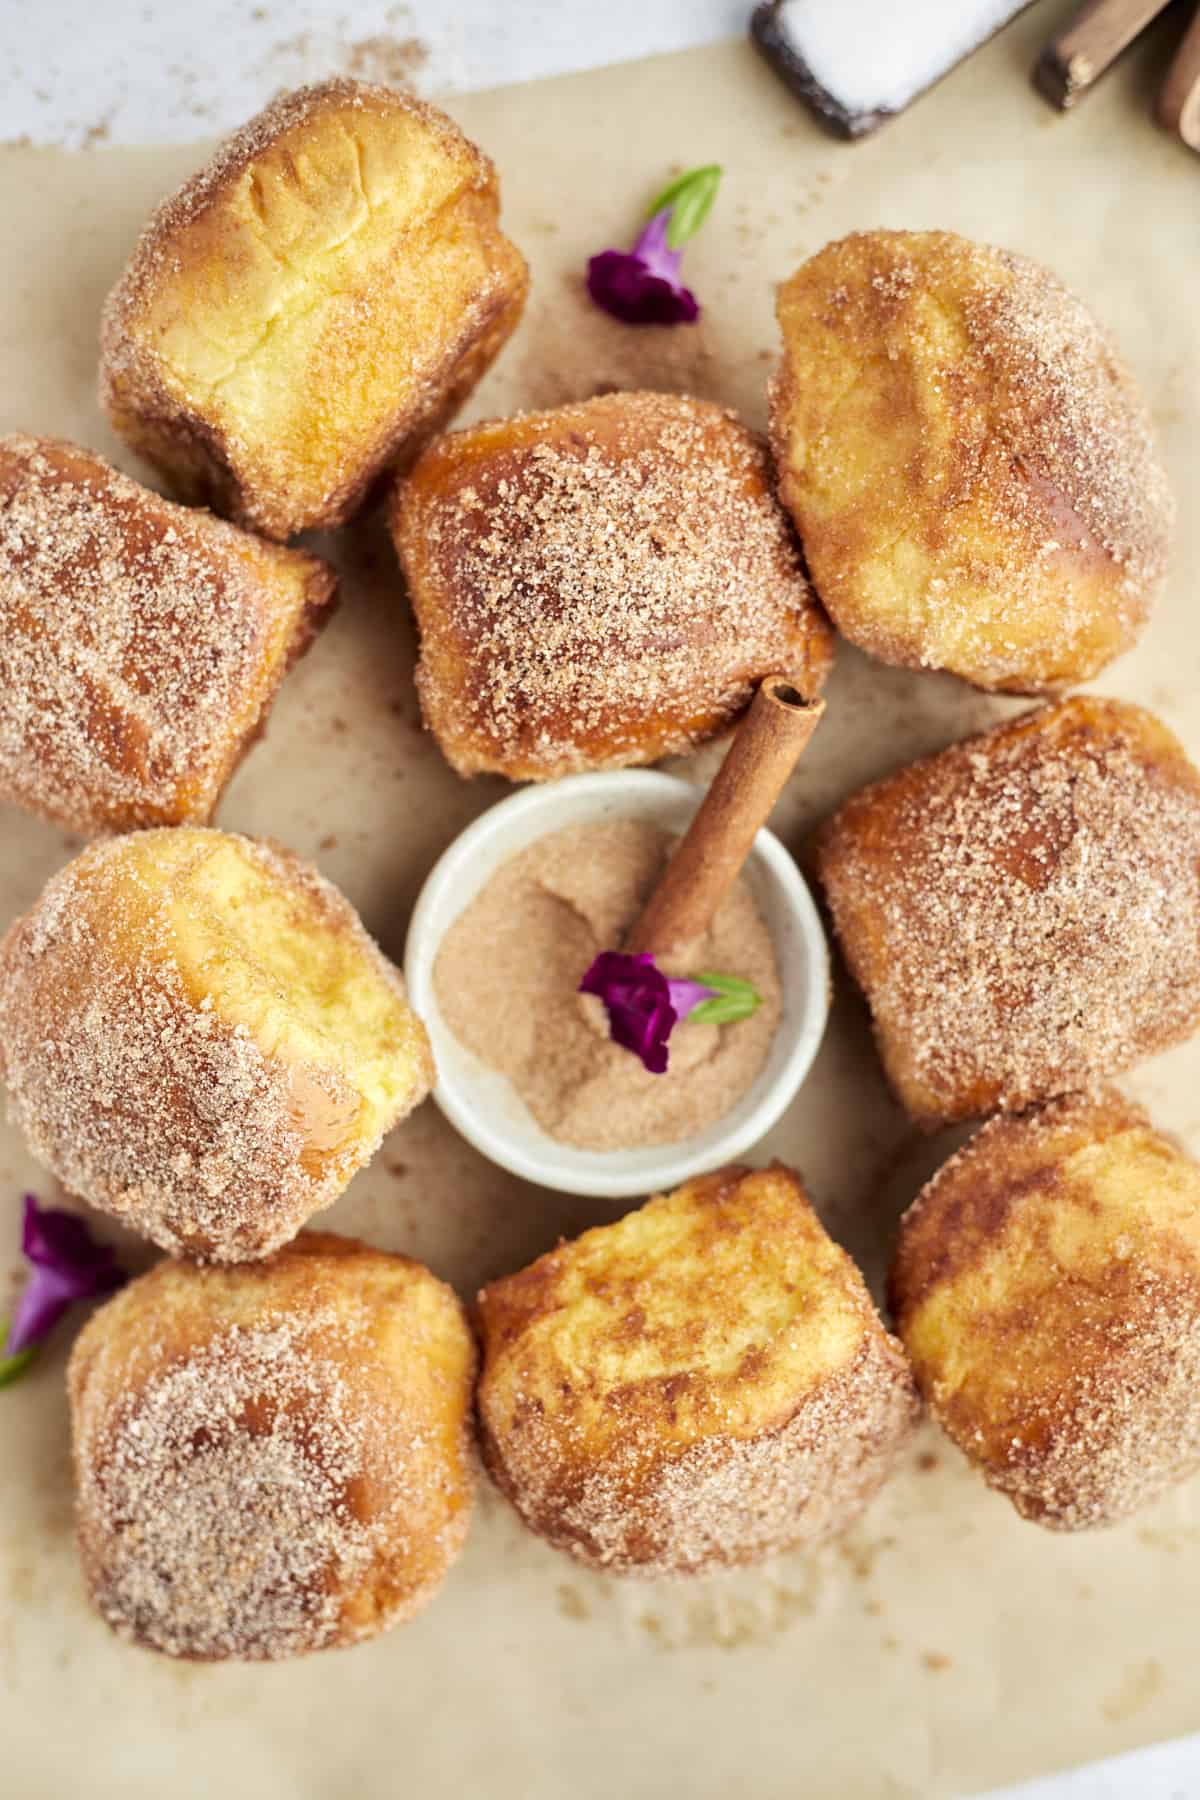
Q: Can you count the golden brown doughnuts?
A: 9